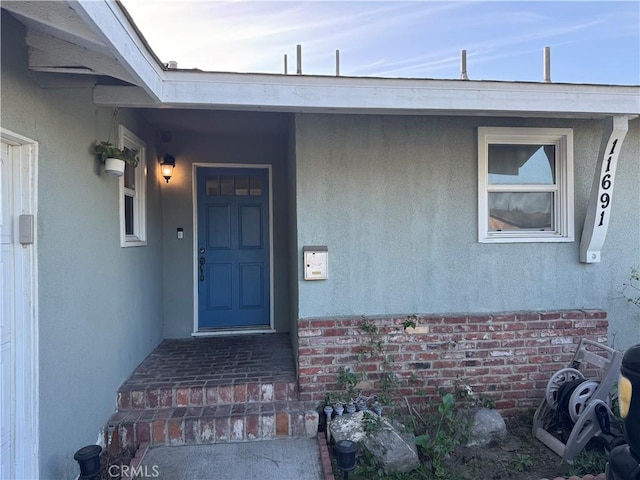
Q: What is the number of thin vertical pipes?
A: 5